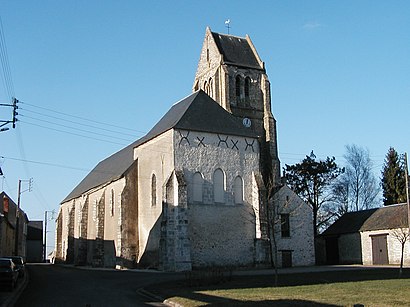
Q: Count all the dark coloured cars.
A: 2